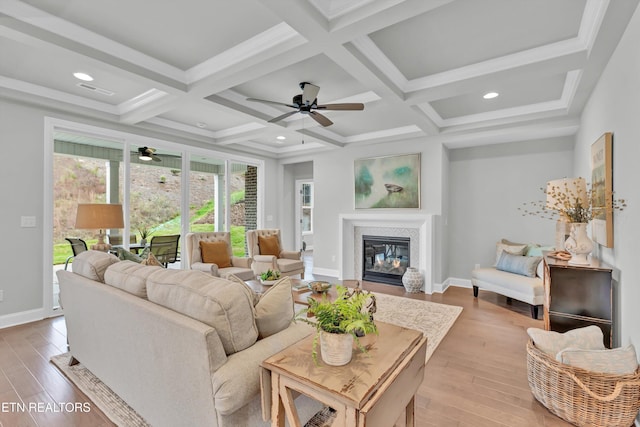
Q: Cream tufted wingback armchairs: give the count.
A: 2